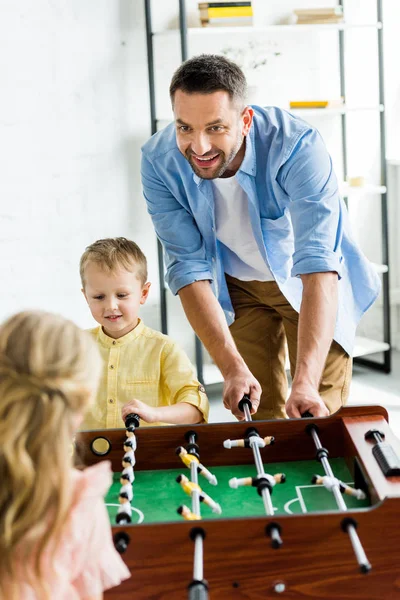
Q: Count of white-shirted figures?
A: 8